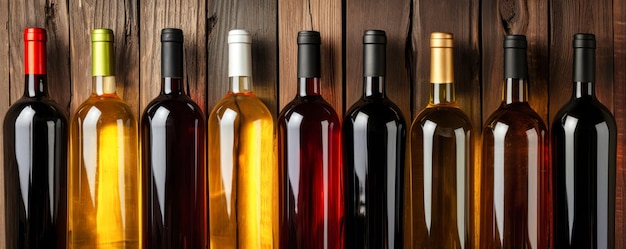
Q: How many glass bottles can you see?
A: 9